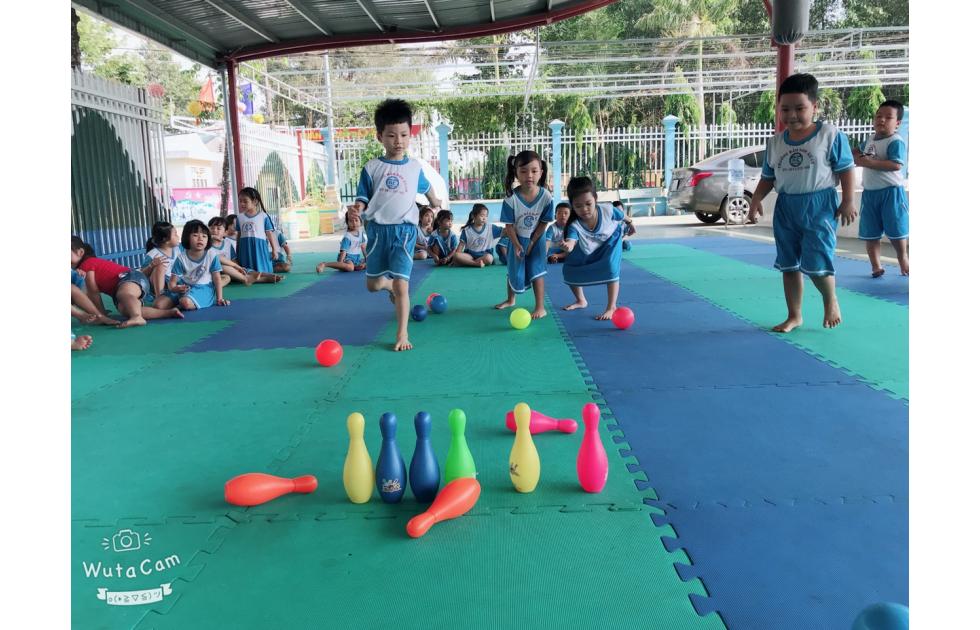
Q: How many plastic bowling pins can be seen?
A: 9